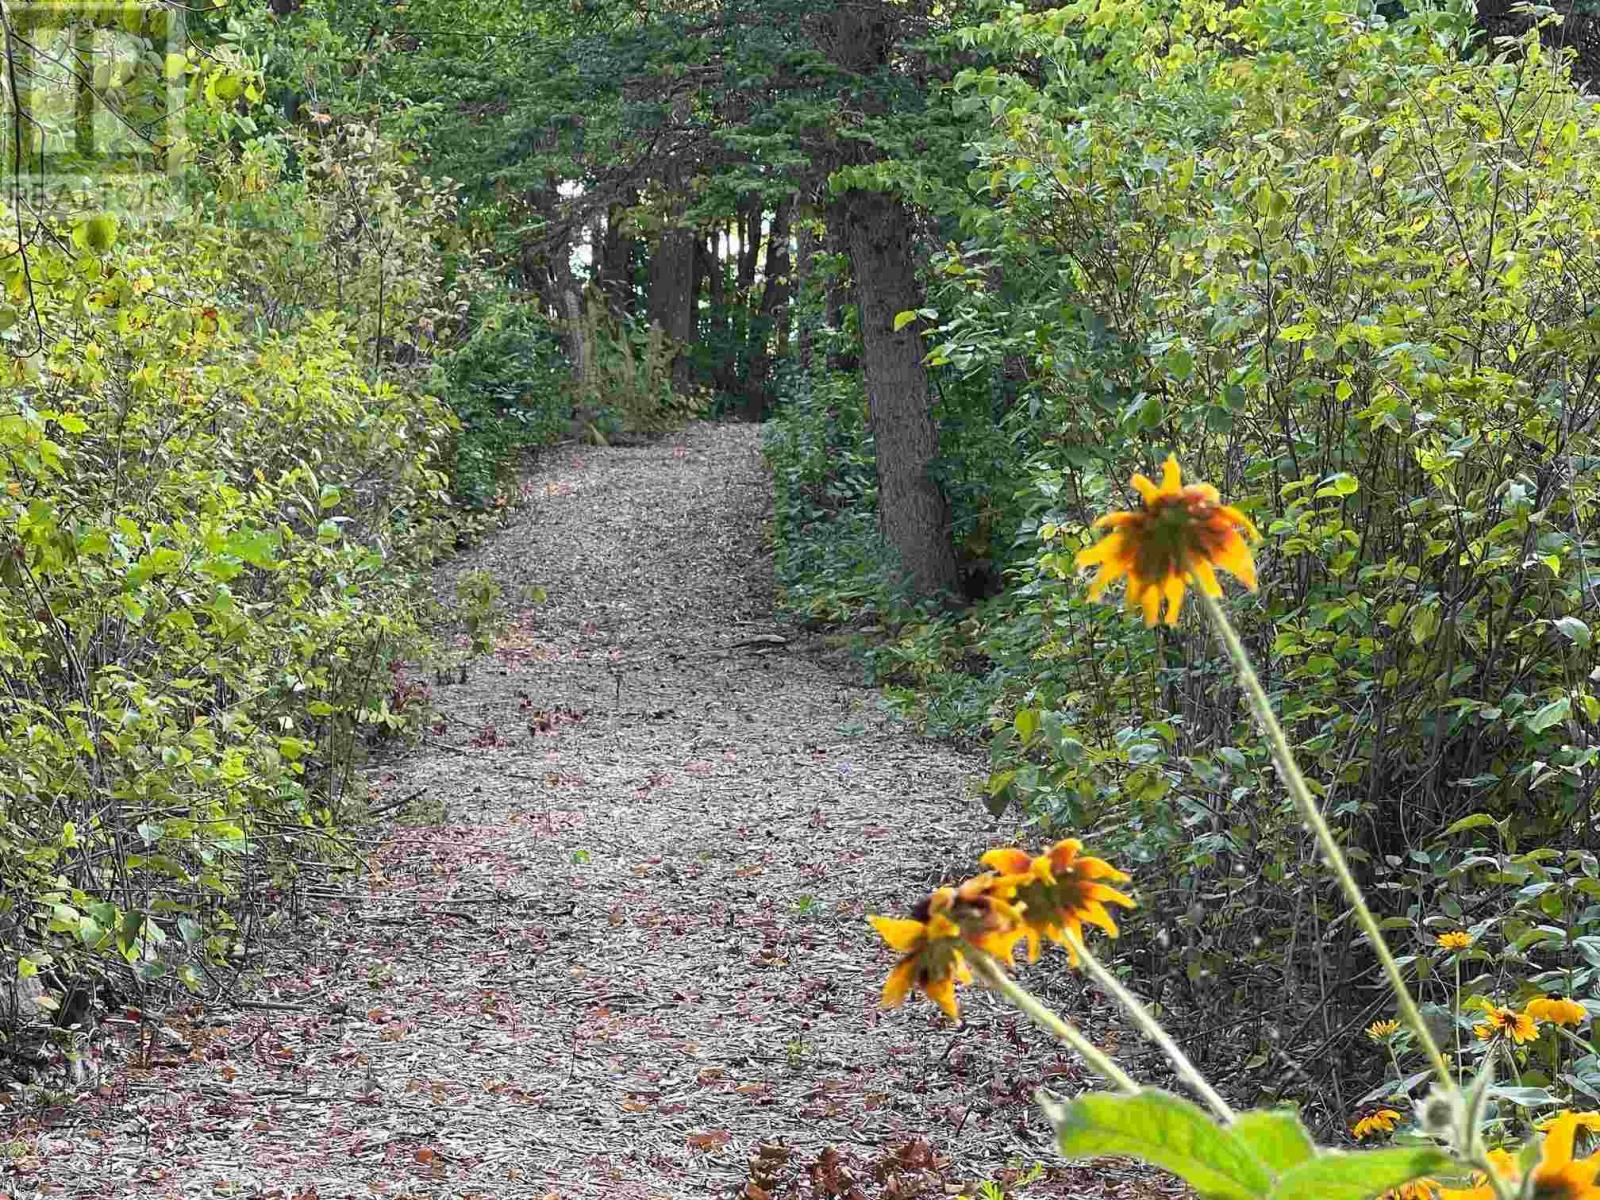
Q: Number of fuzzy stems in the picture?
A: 3